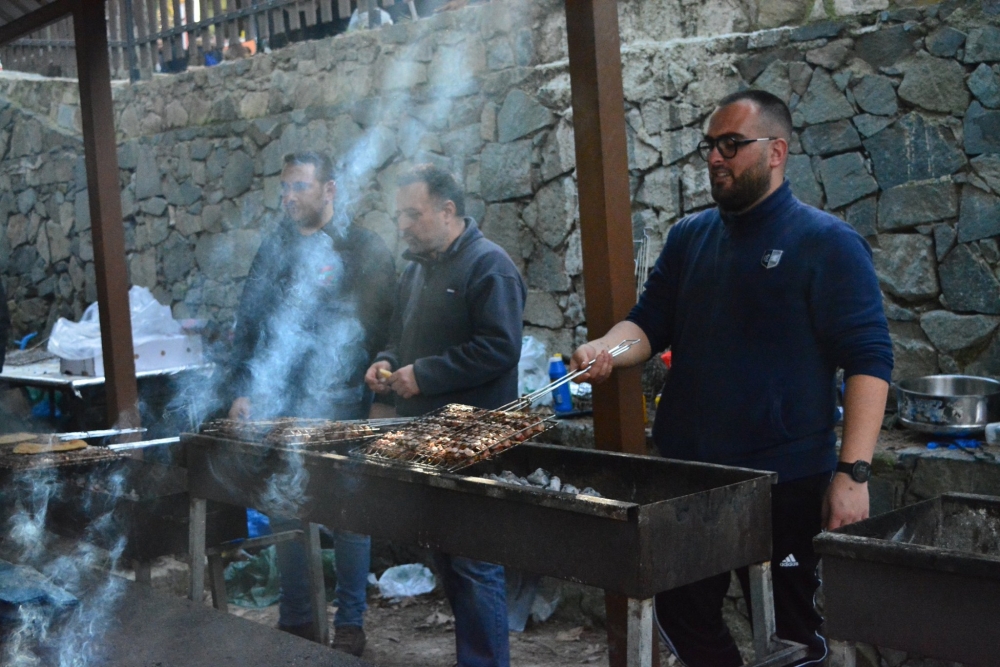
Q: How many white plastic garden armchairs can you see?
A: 0